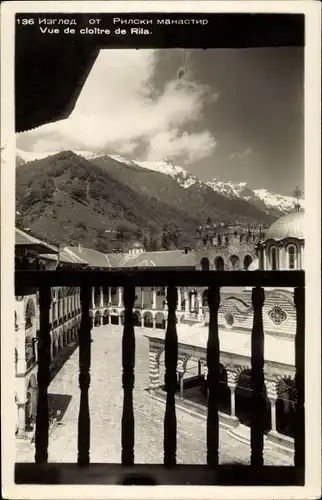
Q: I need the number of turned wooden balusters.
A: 7